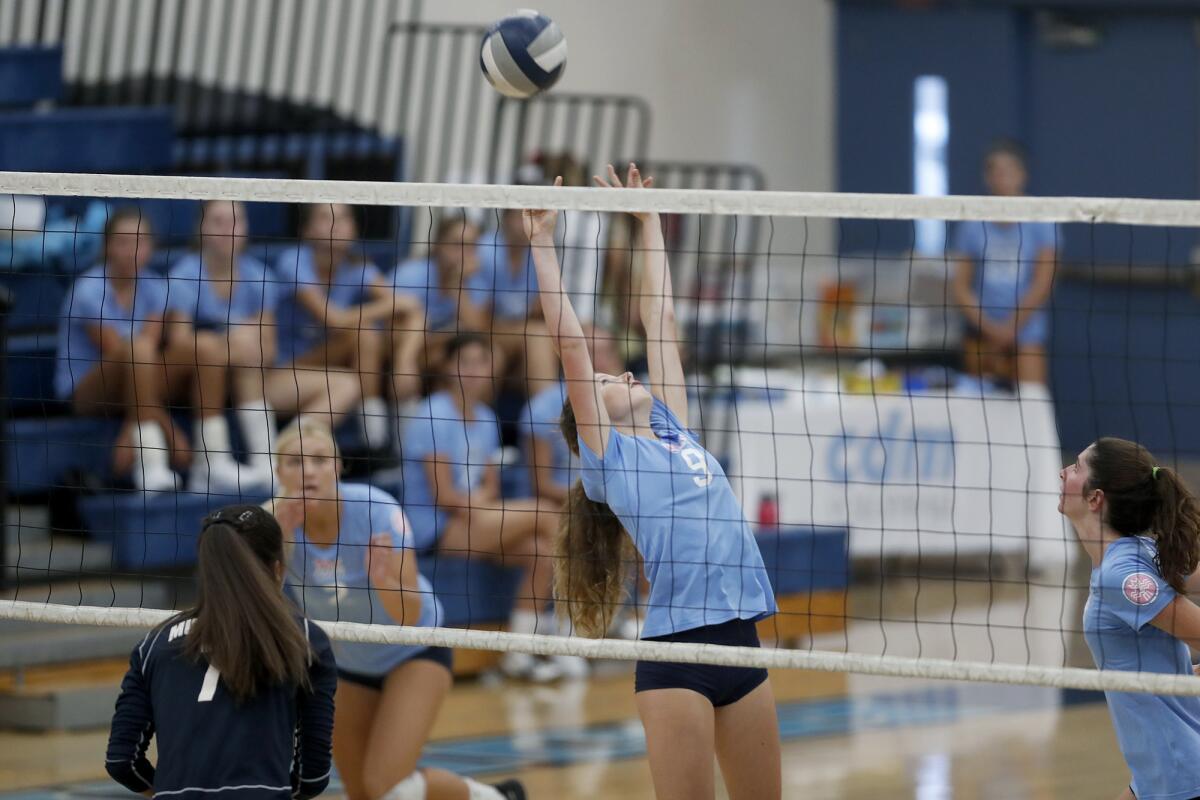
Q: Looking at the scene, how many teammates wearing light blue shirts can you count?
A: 11